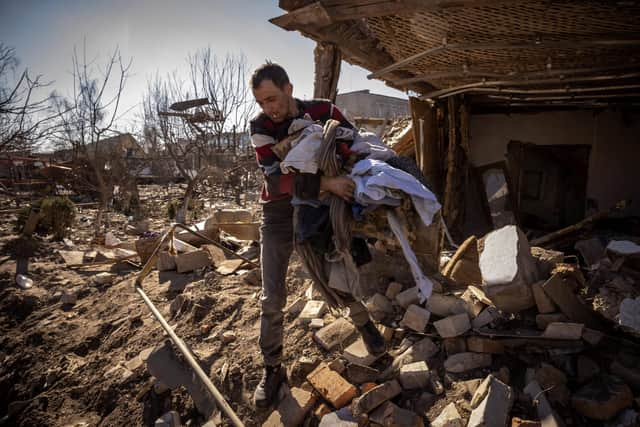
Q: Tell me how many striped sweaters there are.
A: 1